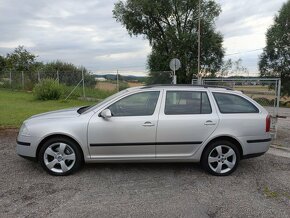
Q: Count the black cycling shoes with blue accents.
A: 0